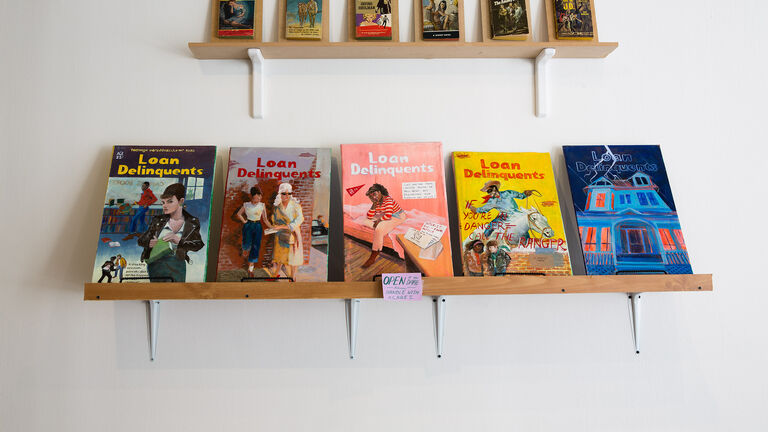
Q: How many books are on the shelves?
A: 11